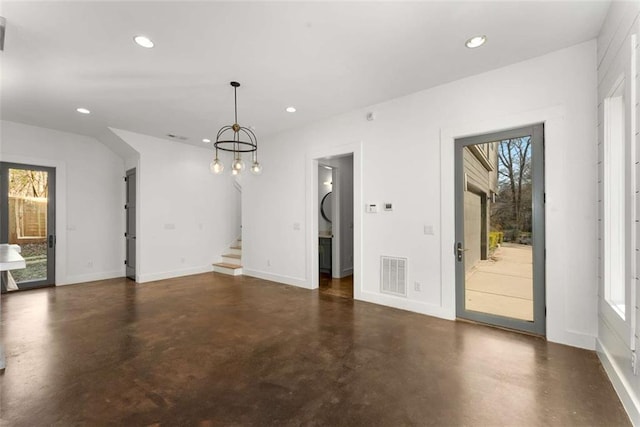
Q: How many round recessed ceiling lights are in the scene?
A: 5